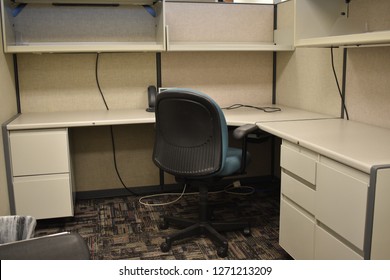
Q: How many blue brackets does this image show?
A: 2